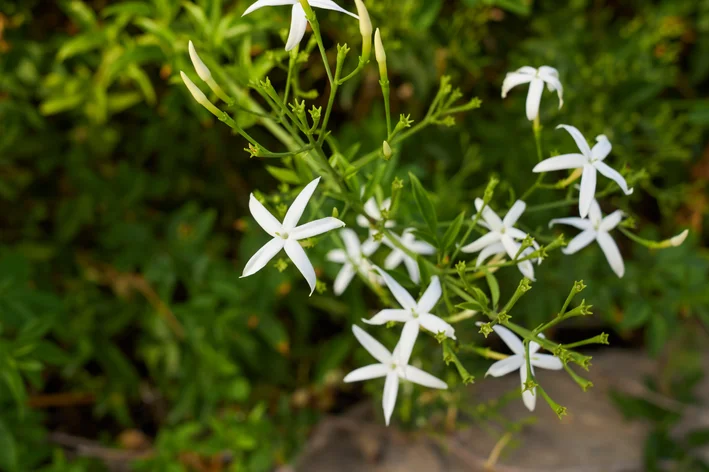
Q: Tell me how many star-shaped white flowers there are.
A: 12